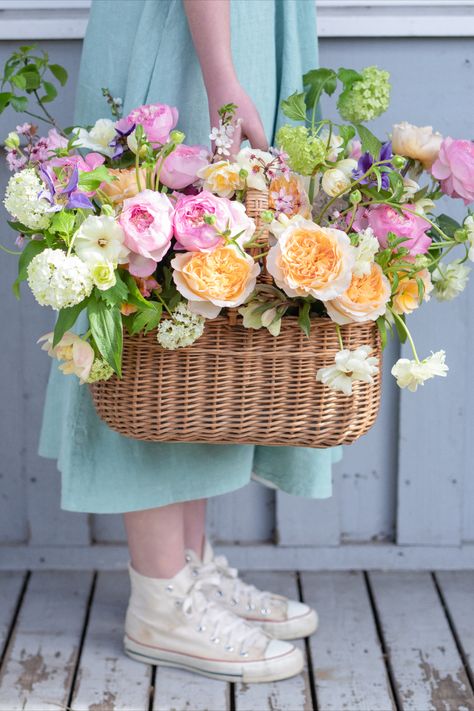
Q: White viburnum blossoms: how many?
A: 3